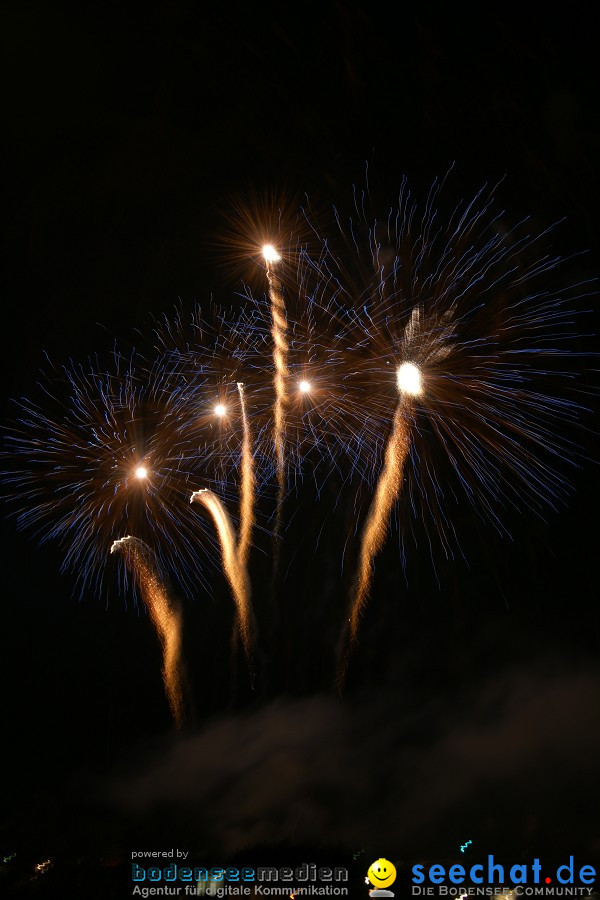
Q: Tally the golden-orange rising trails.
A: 5